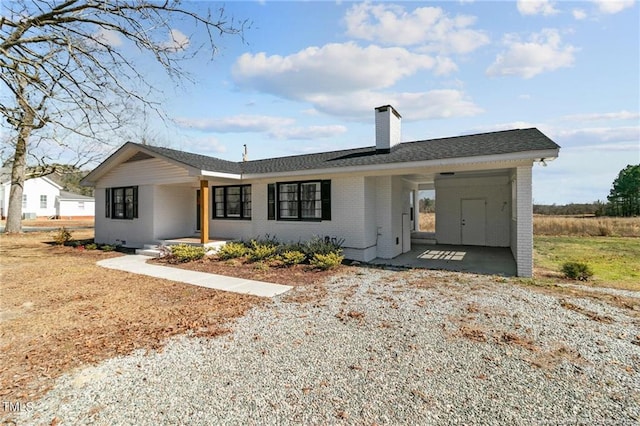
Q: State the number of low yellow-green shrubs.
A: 5